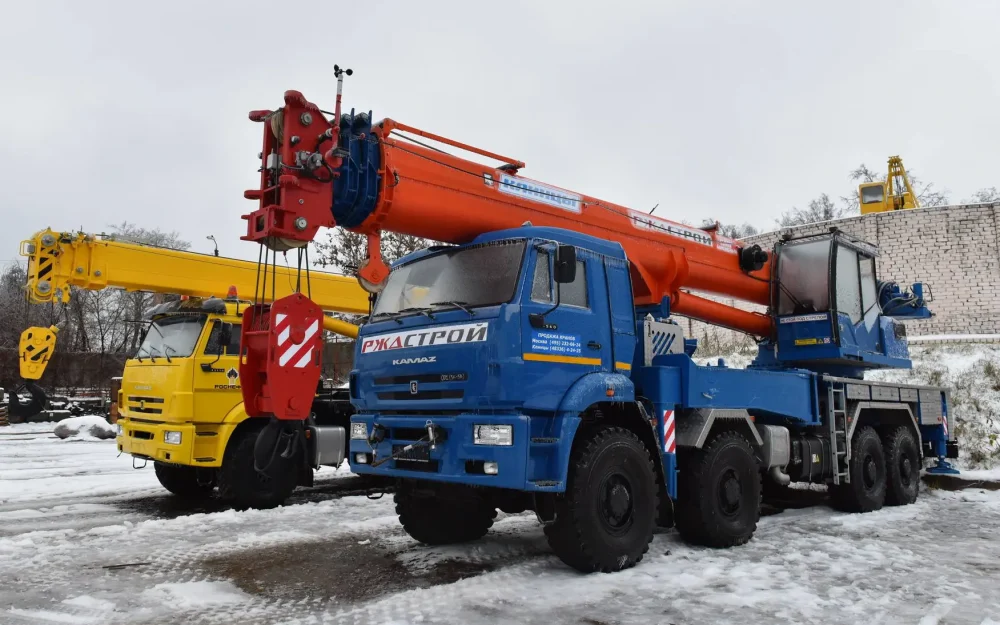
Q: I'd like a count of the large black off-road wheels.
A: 7